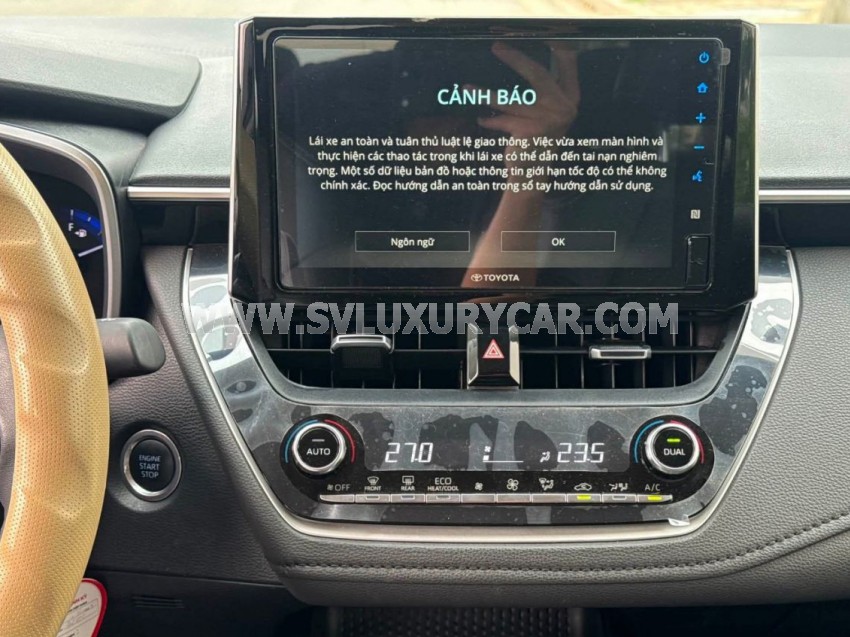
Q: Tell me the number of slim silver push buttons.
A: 10